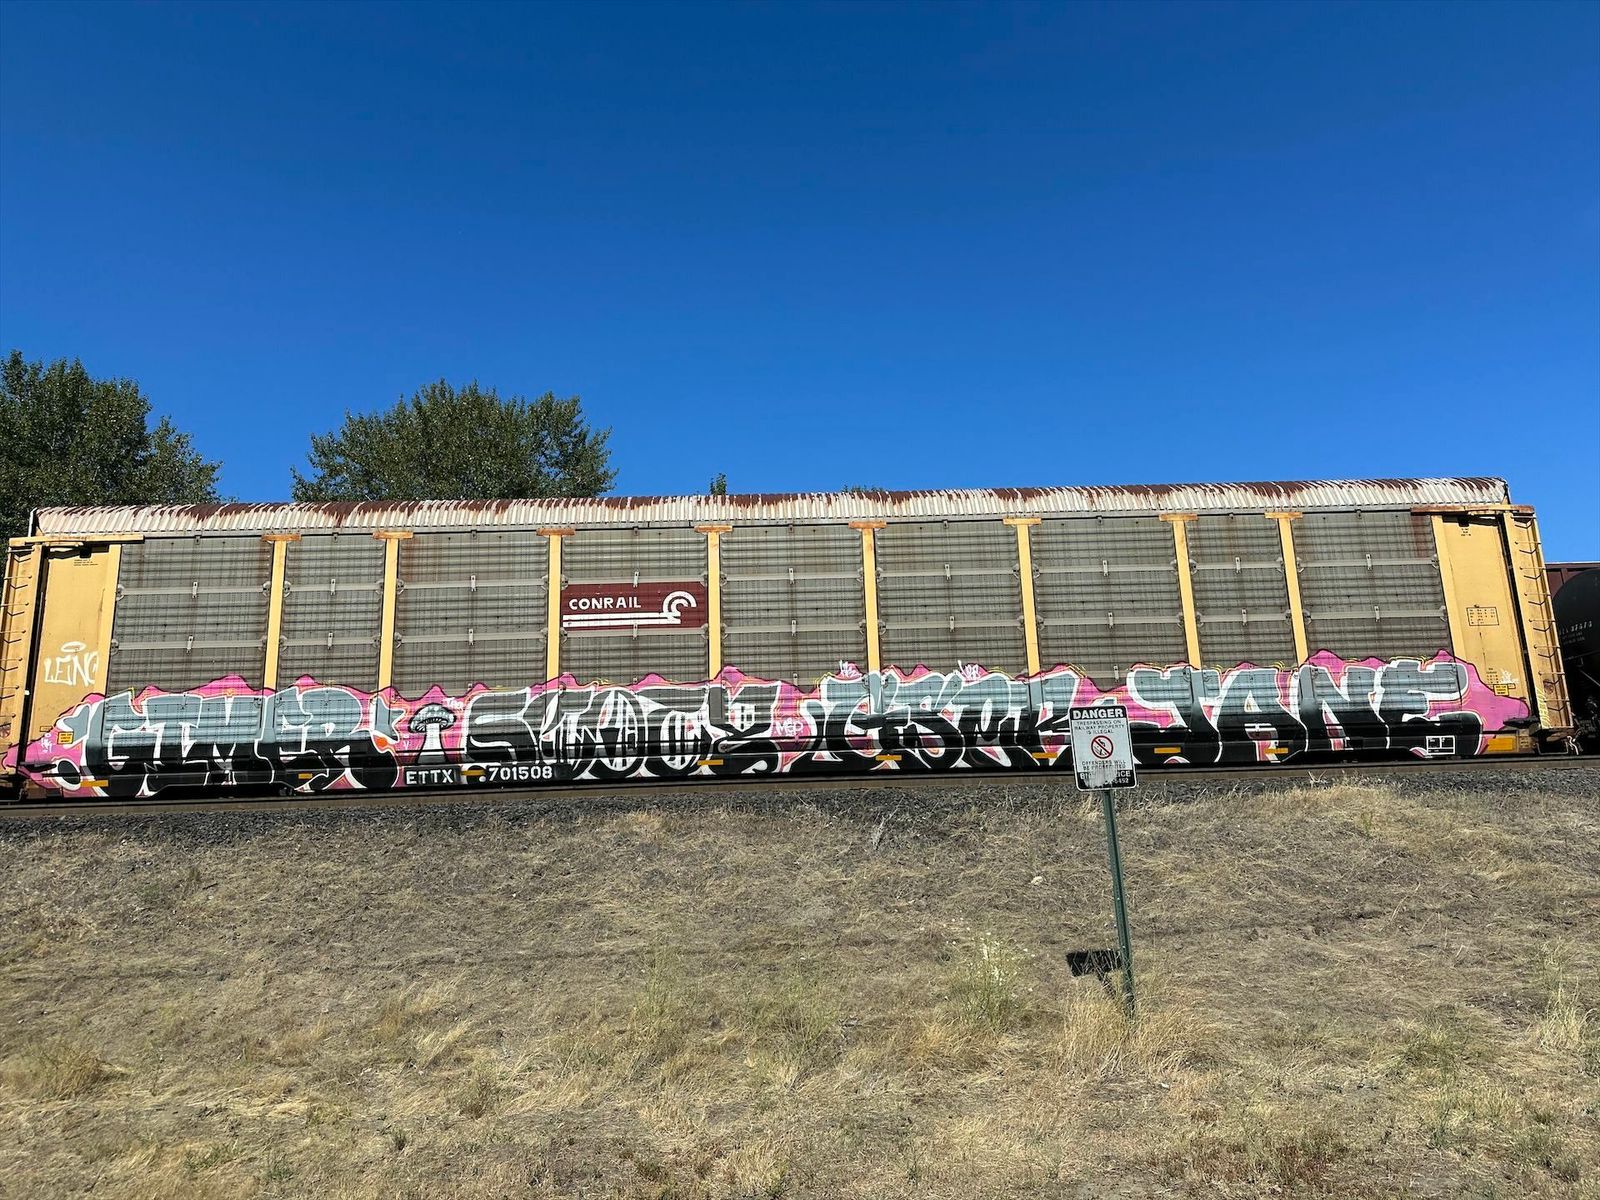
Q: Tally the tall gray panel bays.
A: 9